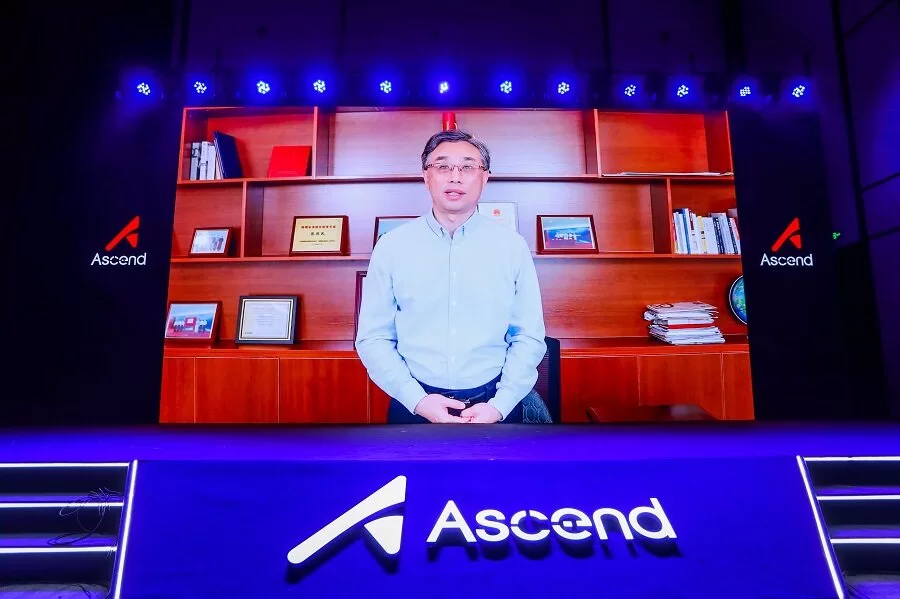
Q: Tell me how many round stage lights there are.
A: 12